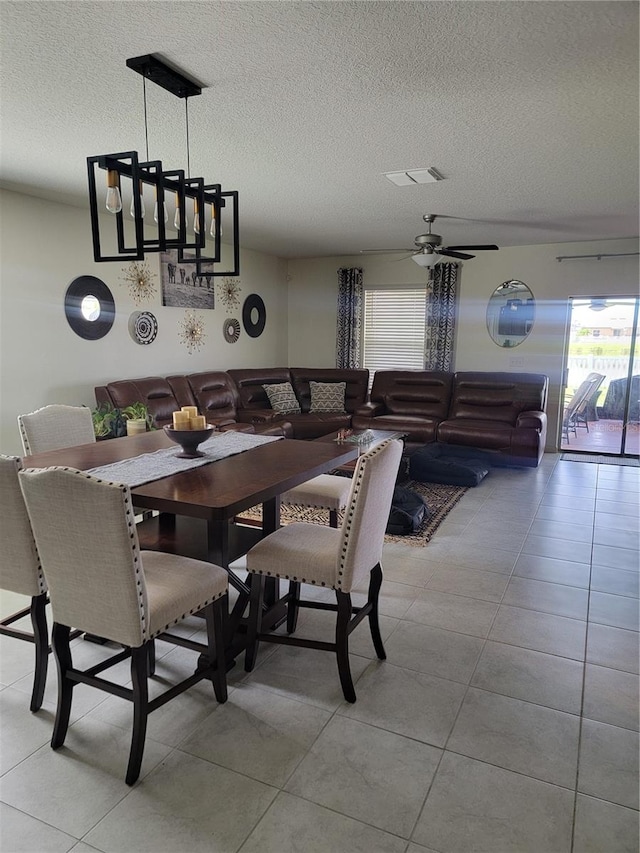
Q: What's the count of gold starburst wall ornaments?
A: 3